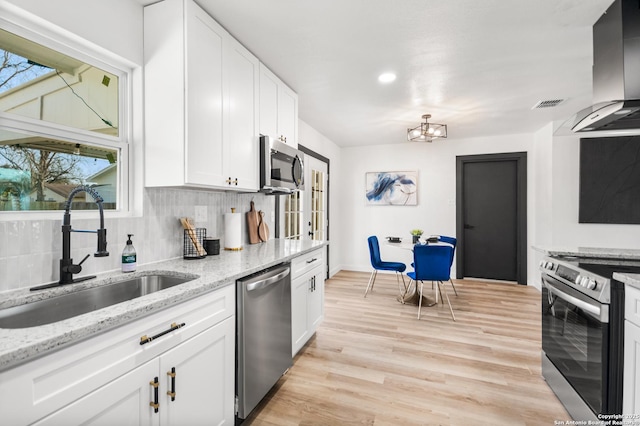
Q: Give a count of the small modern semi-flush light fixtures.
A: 1